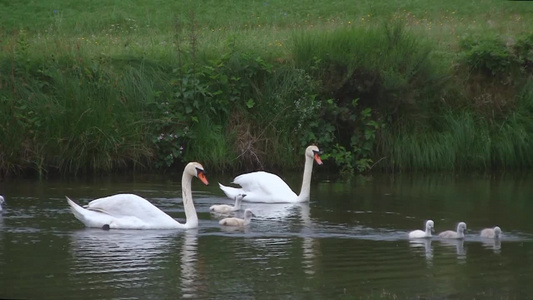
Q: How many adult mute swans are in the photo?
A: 2